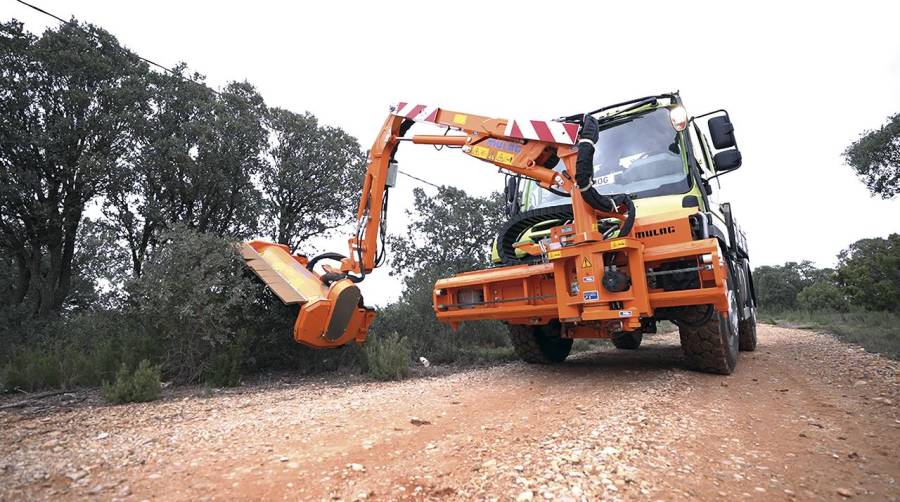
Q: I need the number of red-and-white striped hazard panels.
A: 2